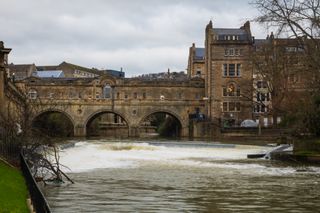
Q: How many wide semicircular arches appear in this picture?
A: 3